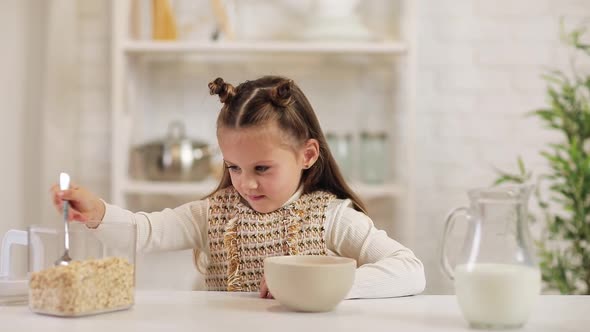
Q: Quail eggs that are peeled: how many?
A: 0